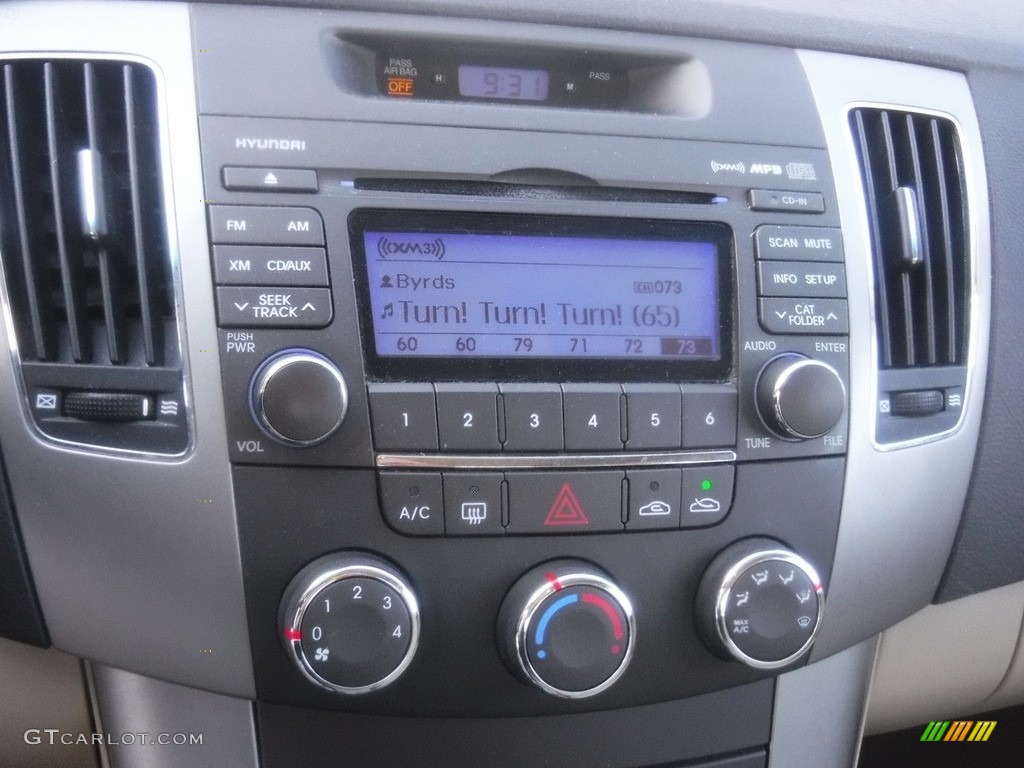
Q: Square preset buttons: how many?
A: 6